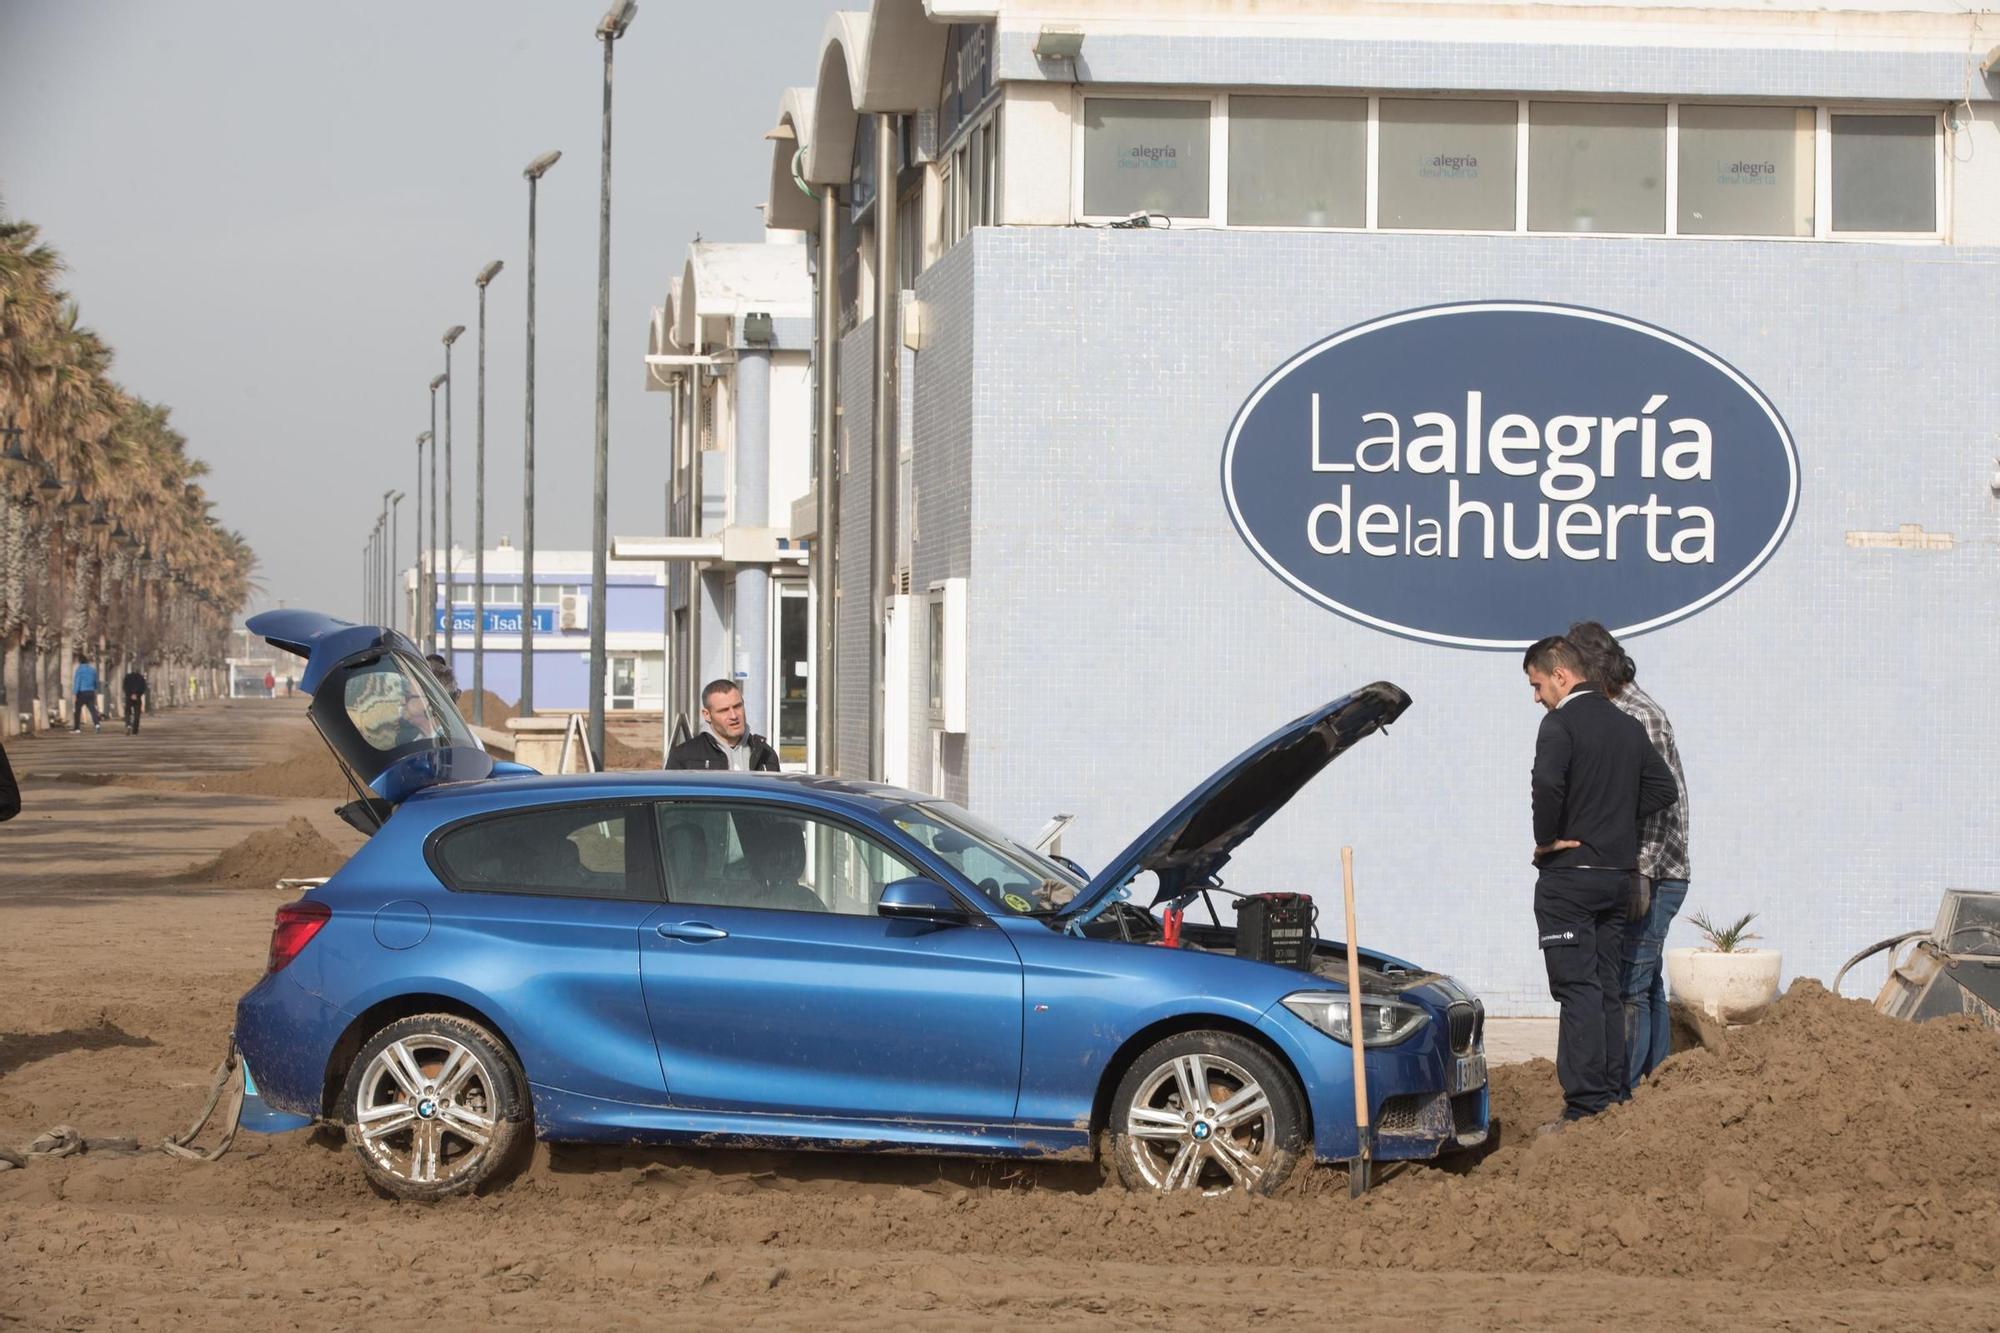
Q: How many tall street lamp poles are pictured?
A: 12